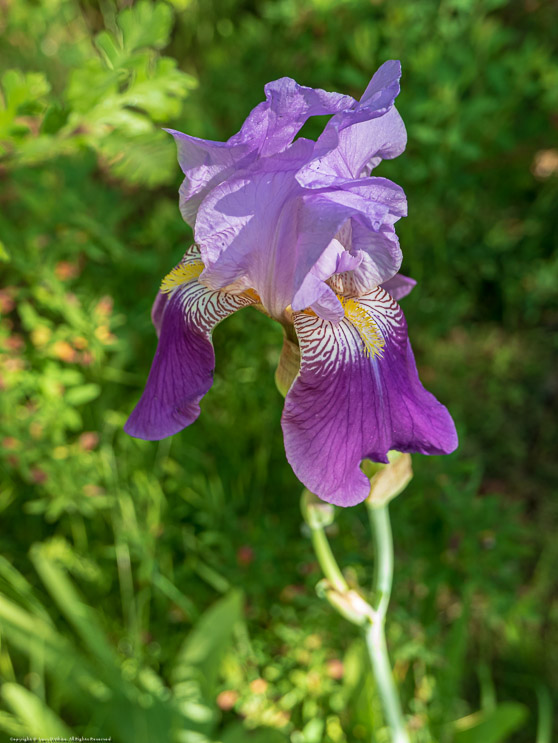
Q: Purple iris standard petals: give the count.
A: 3